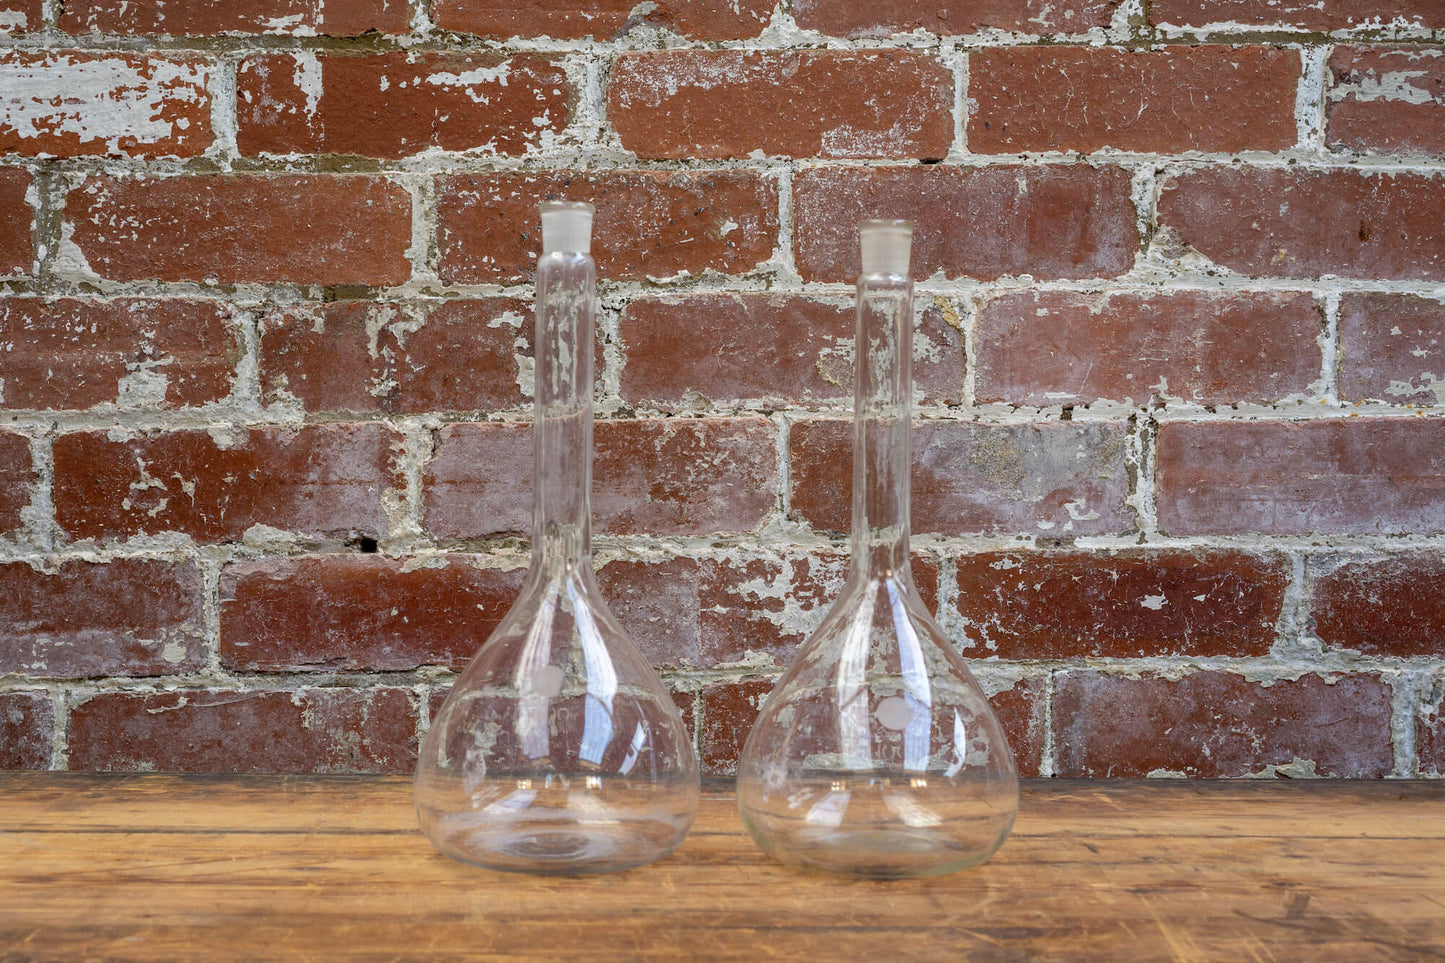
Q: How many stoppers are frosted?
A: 2